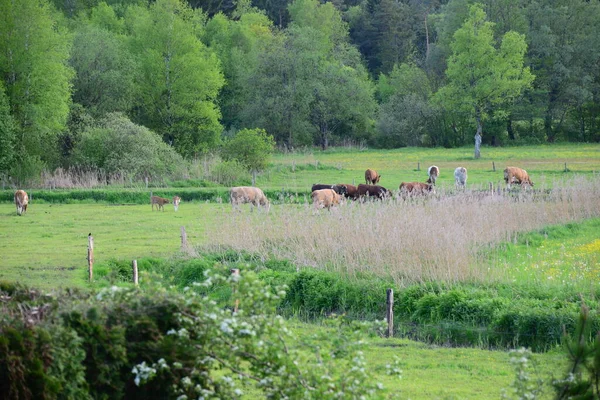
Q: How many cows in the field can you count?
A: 13